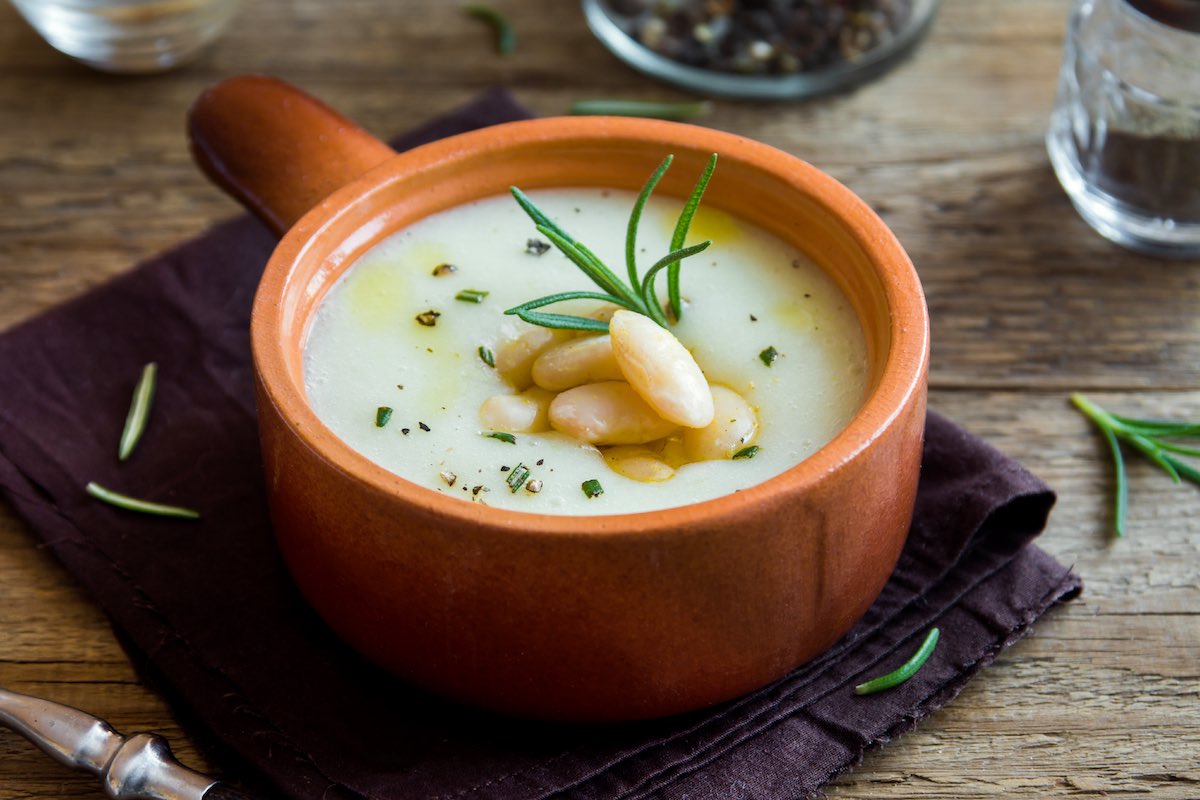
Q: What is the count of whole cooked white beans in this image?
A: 7